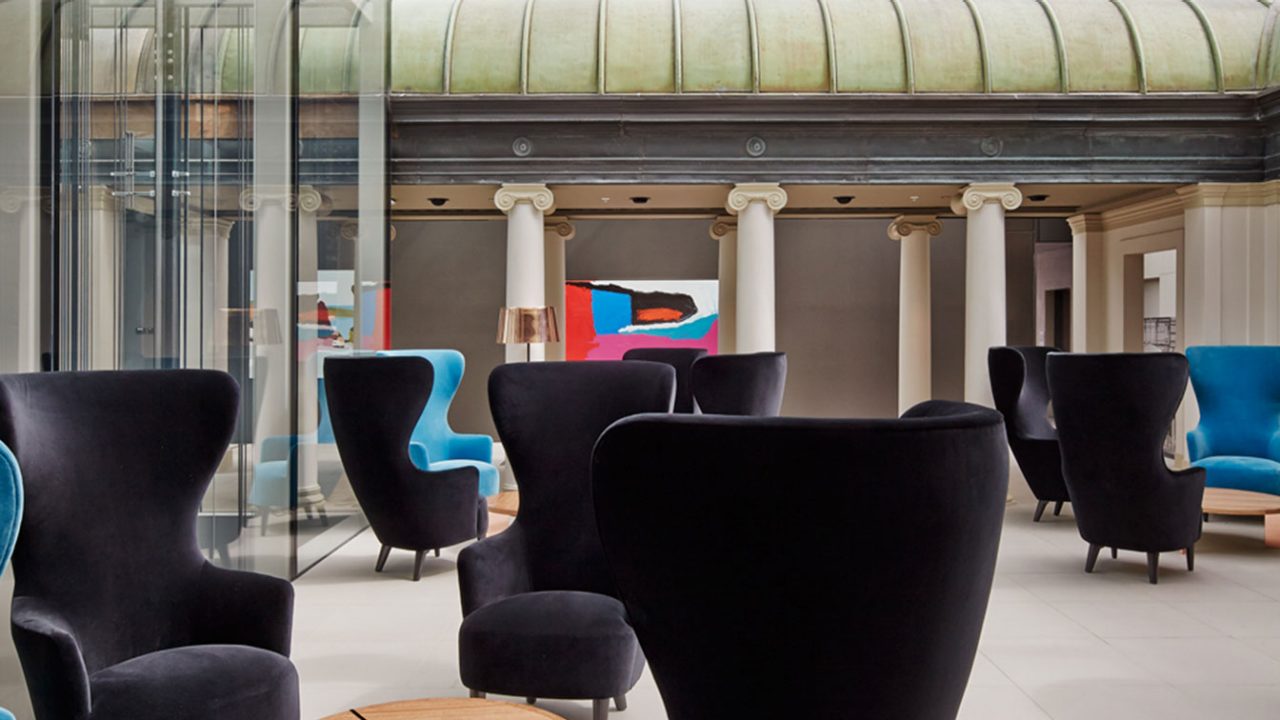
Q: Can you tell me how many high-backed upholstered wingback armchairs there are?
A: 11